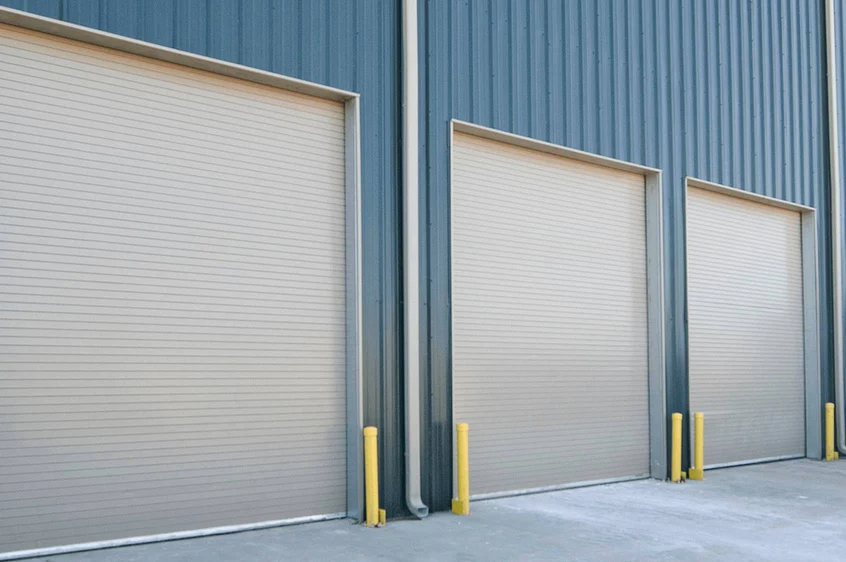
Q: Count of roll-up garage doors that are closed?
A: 3